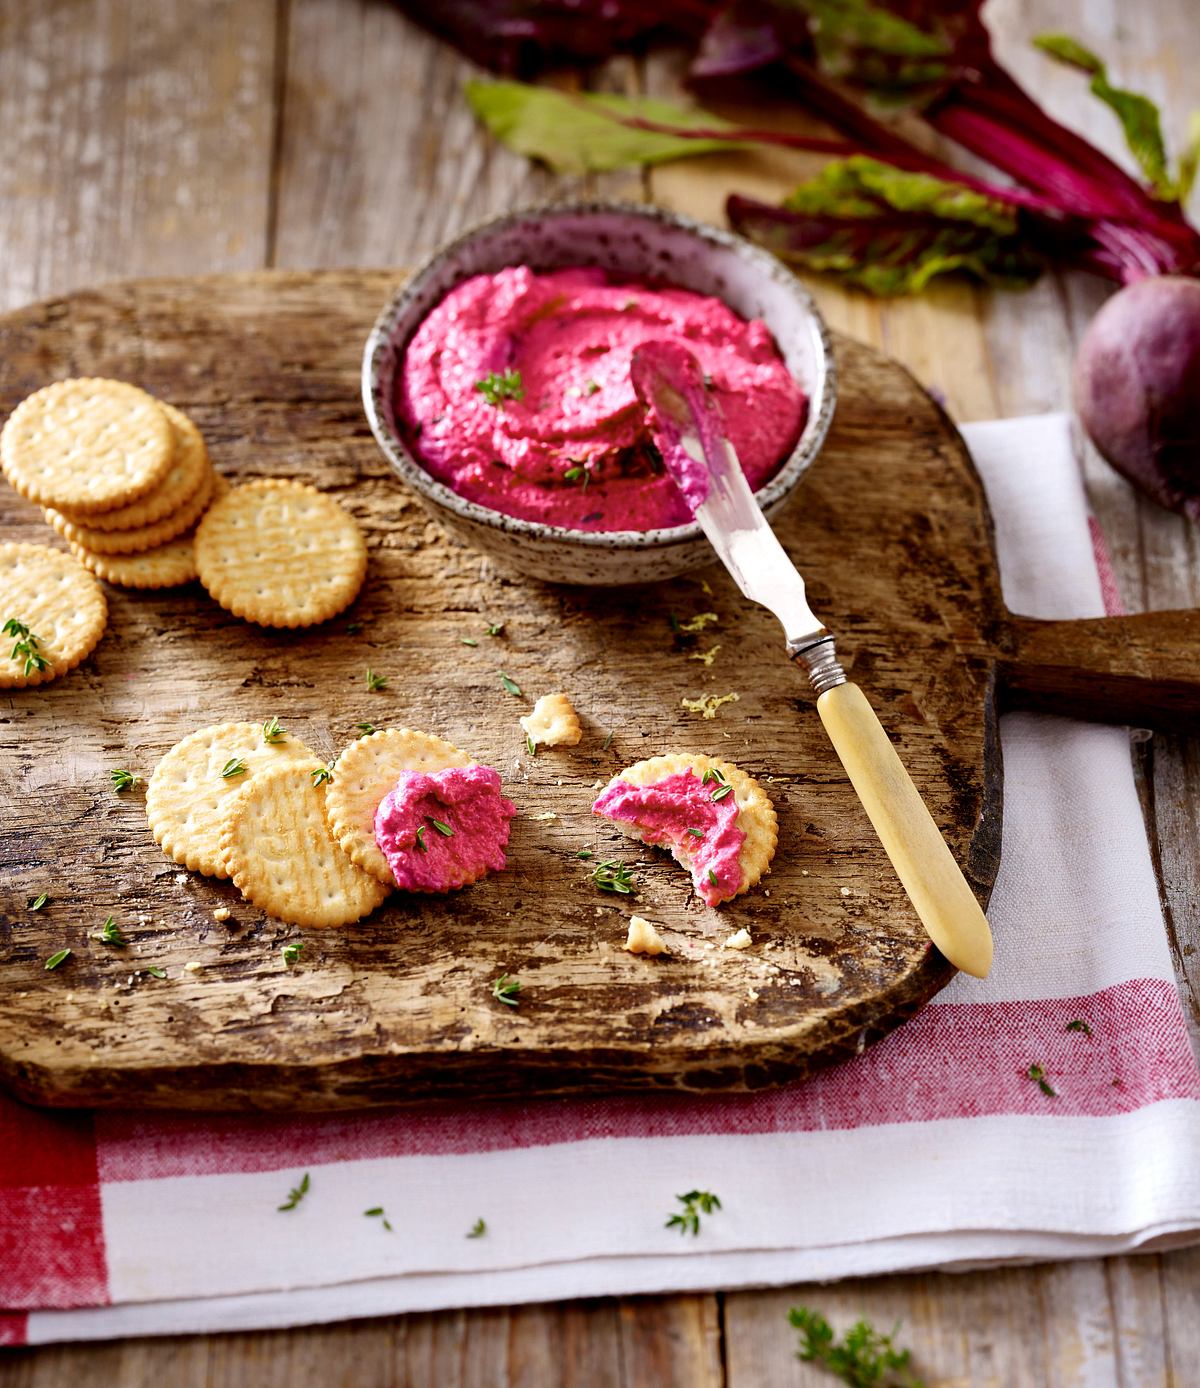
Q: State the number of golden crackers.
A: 10